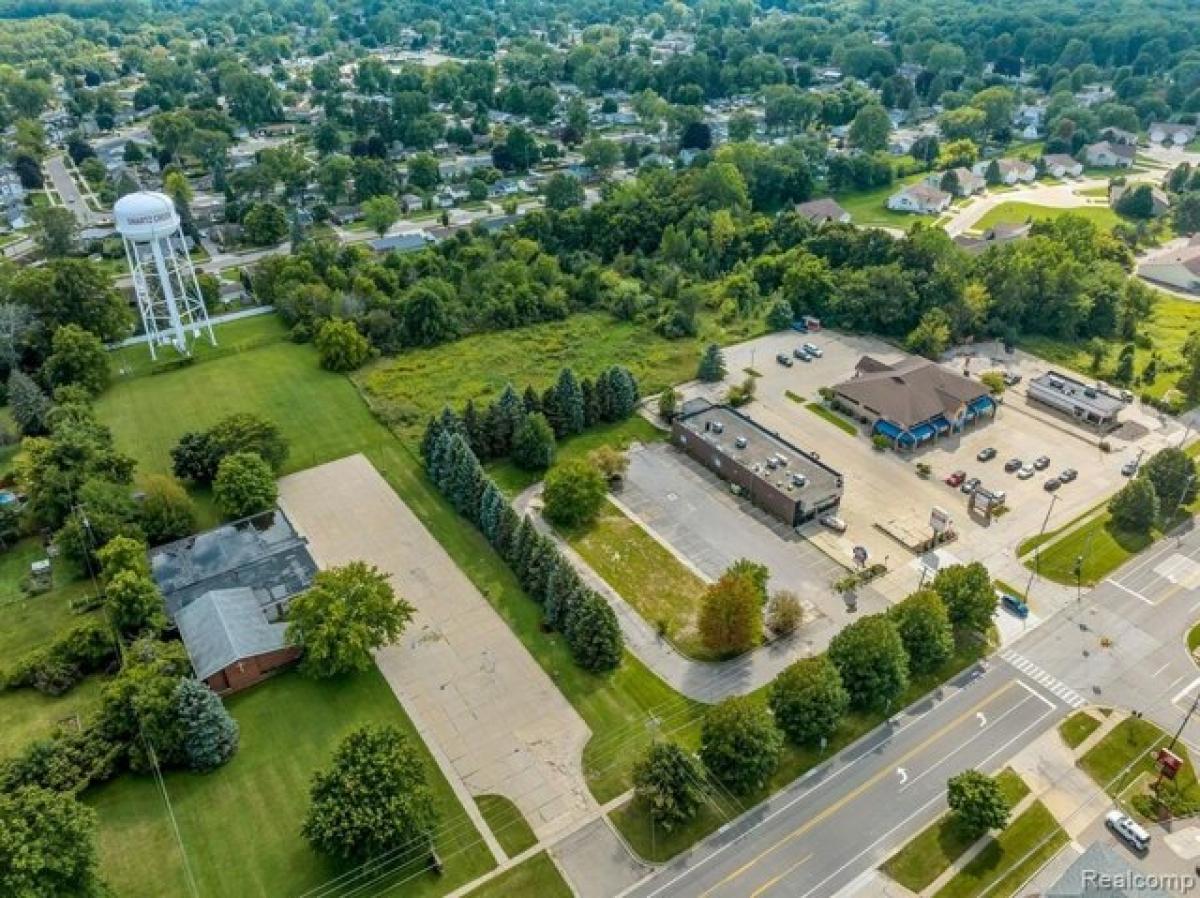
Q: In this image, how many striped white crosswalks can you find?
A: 1